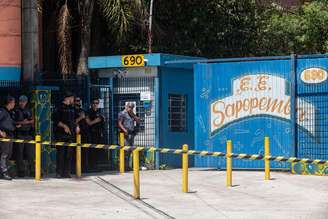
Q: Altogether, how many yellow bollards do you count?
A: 7